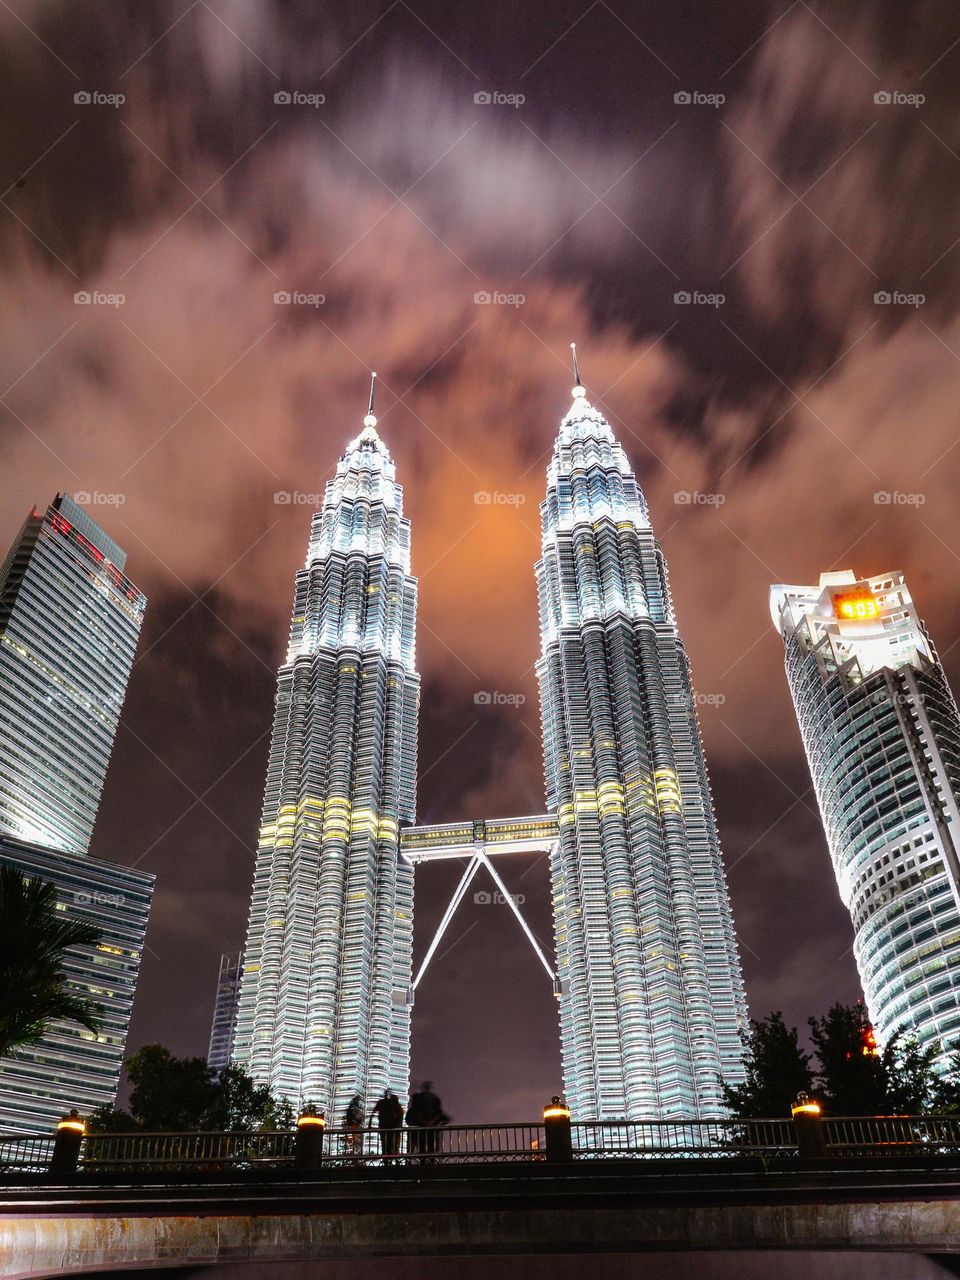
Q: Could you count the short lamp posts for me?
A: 4